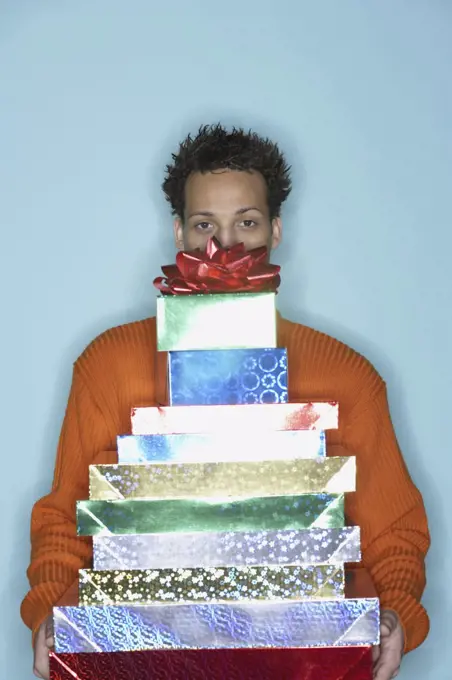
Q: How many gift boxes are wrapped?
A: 10